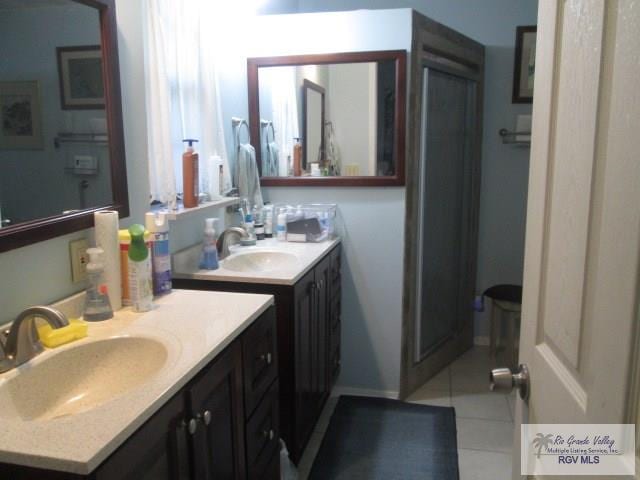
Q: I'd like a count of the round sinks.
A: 2